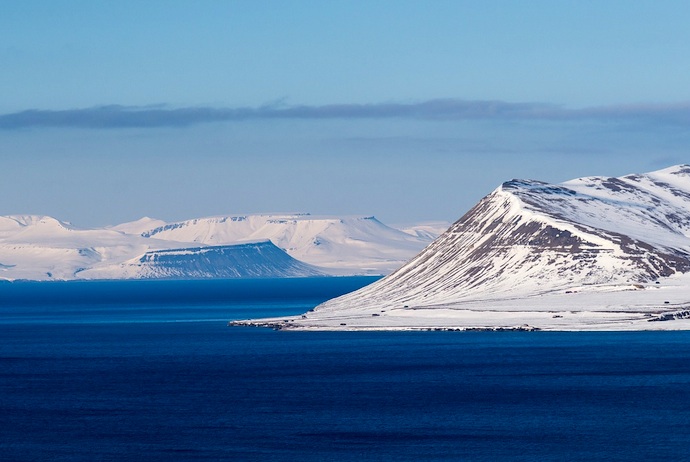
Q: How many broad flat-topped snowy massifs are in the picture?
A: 2